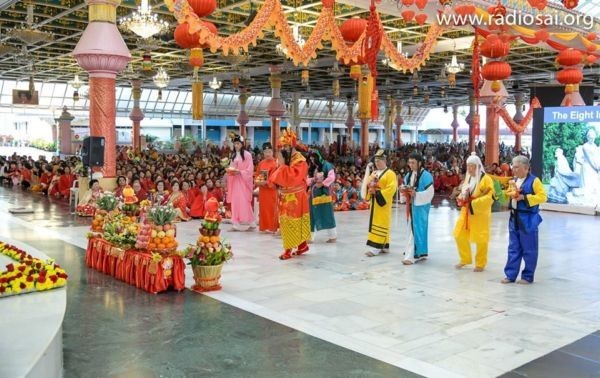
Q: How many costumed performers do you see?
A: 8